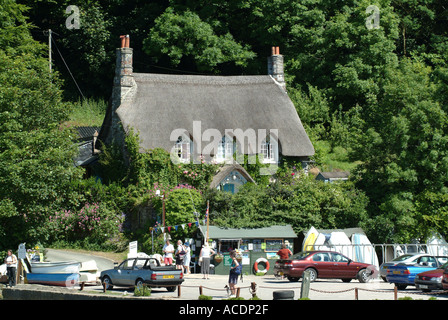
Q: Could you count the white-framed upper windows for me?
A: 3